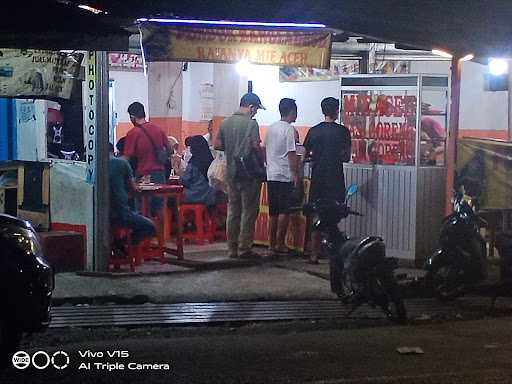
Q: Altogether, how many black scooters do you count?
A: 2